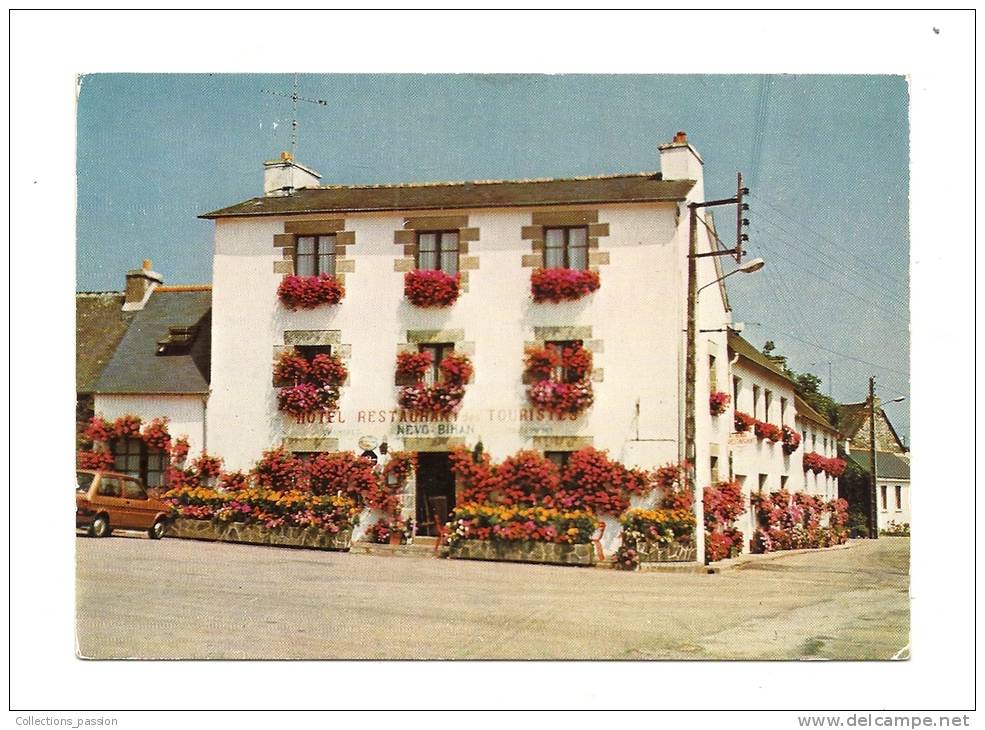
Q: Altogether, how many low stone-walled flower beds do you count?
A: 3